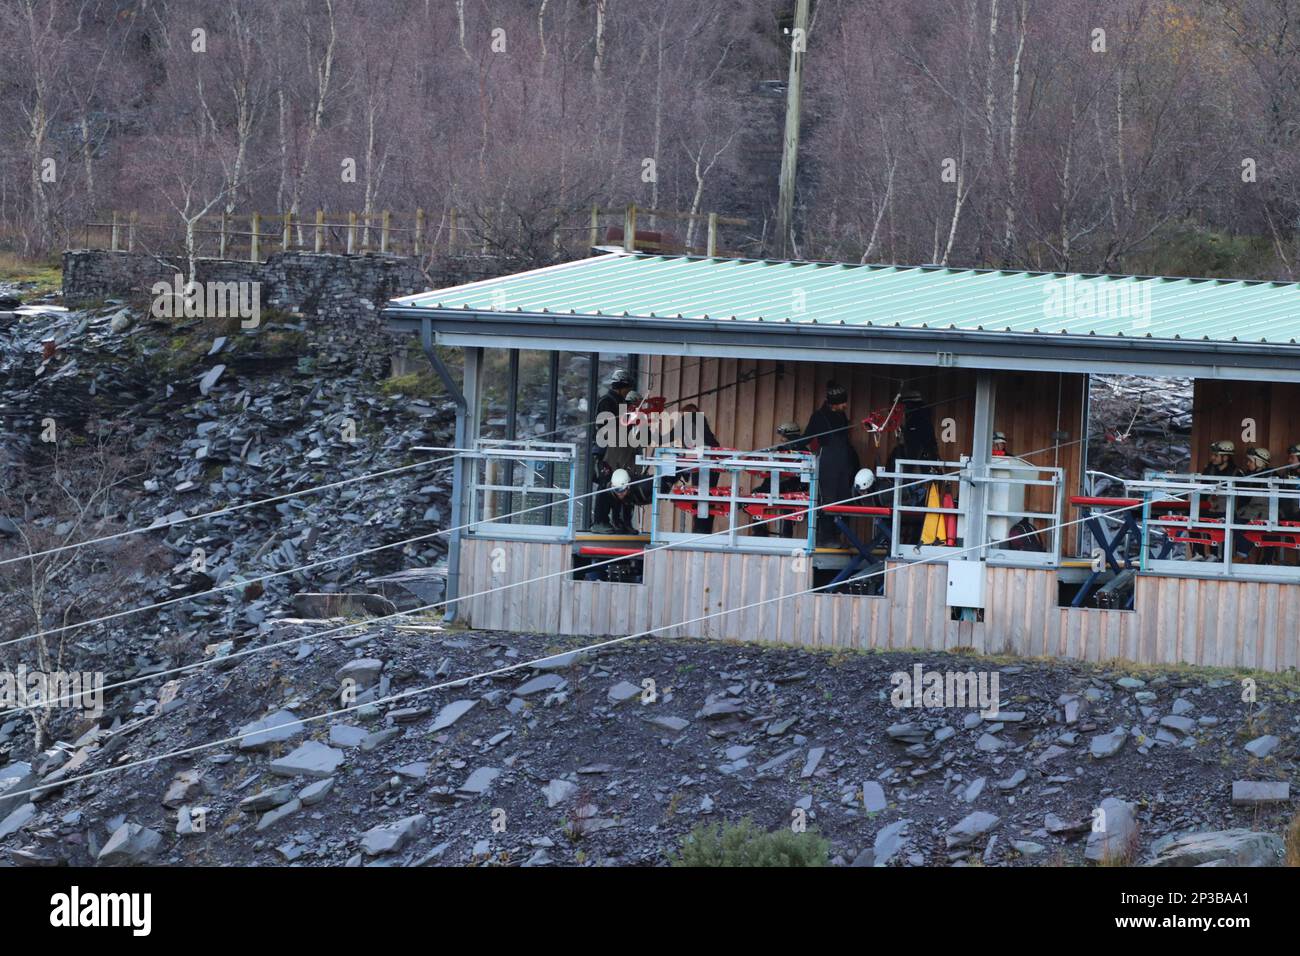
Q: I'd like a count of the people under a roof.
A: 12